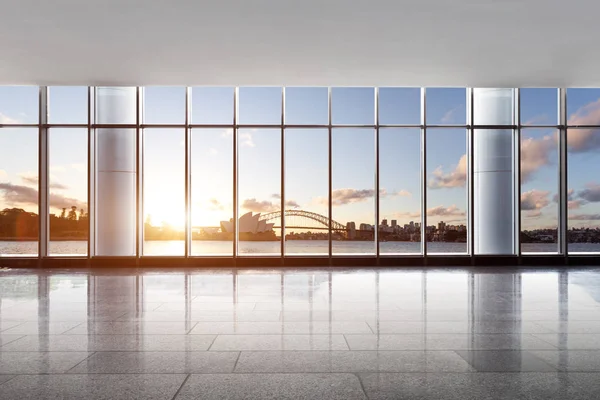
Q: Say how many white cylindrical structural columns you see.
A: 2